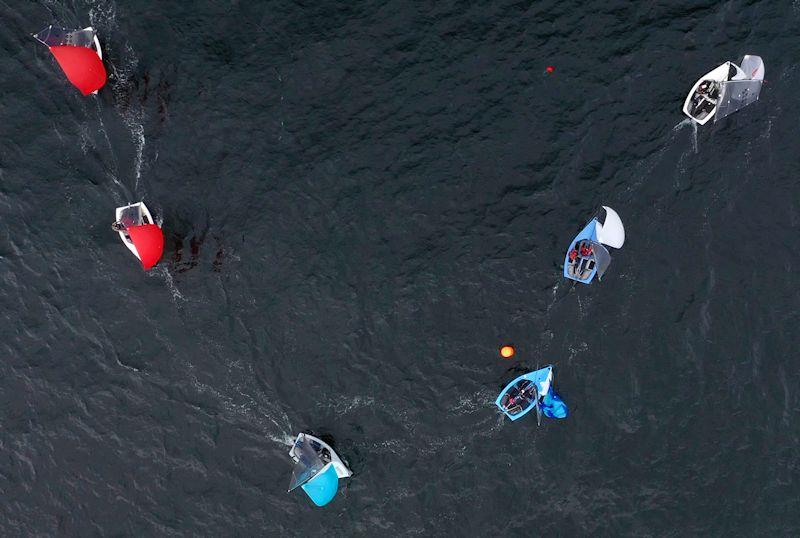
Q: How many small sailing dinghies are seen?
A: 6